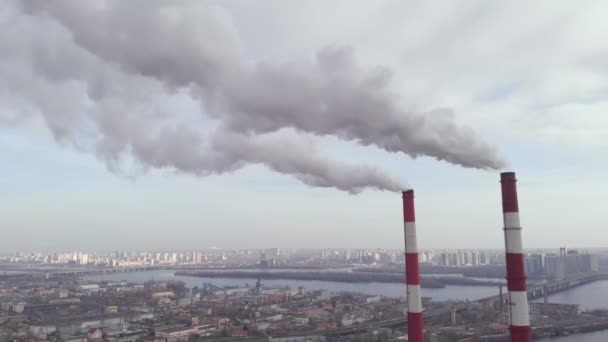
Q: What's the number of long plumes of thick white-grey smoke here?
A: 2